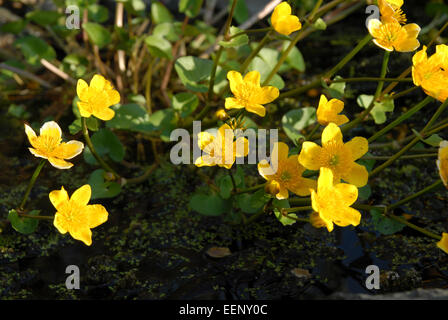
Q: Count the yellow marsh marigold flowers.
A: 15